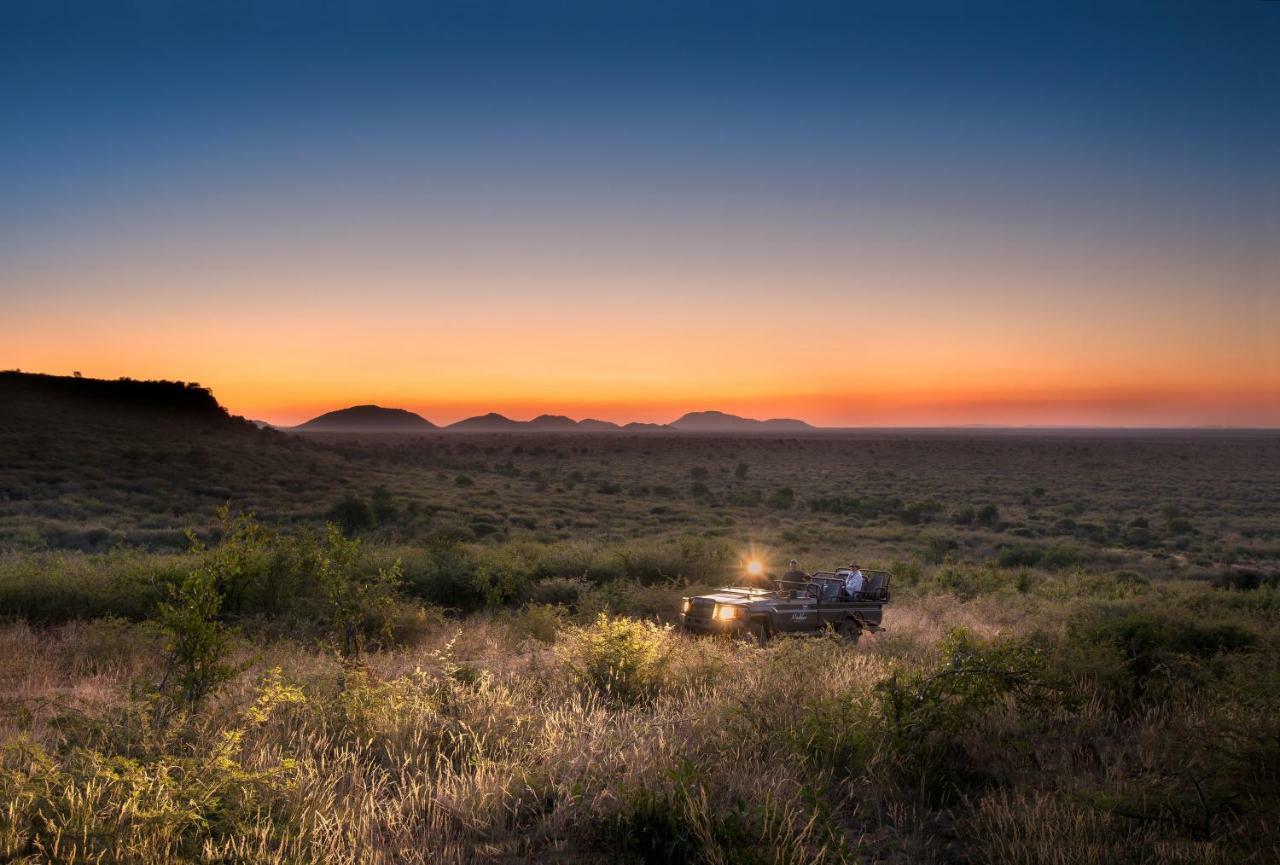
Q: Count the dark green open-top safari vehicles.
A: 1